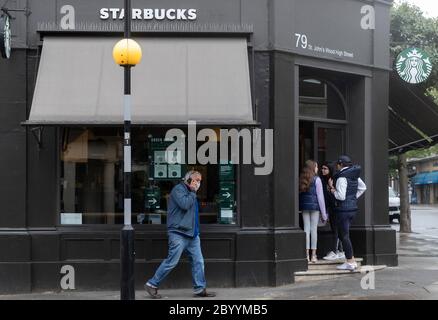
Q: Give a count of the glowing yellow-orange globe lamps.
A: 1